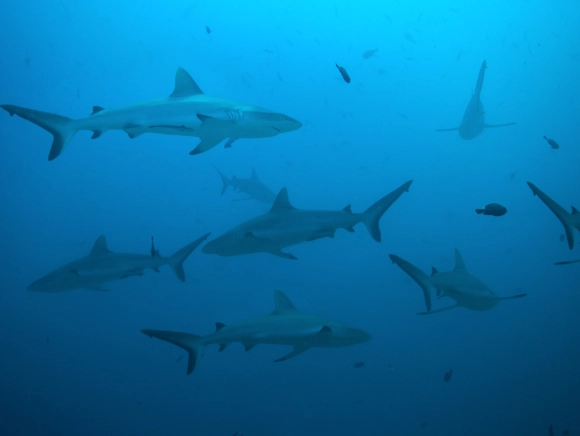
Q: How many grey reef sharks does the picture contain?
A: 8